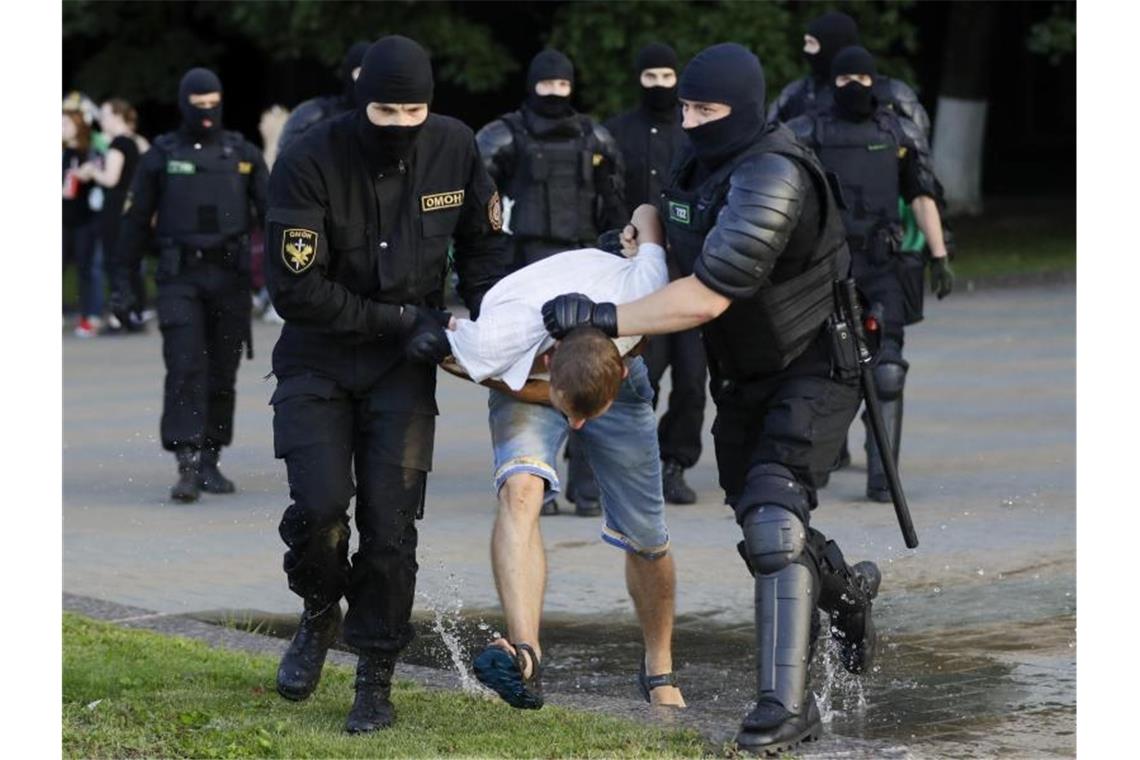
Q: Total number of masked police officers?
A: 8